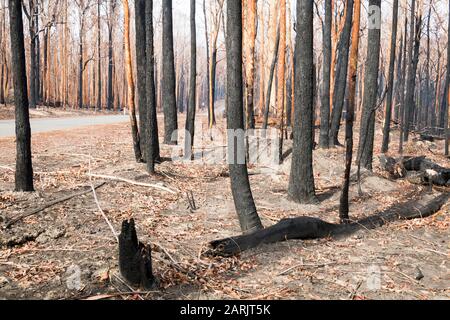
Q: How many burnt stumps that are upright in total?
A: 1